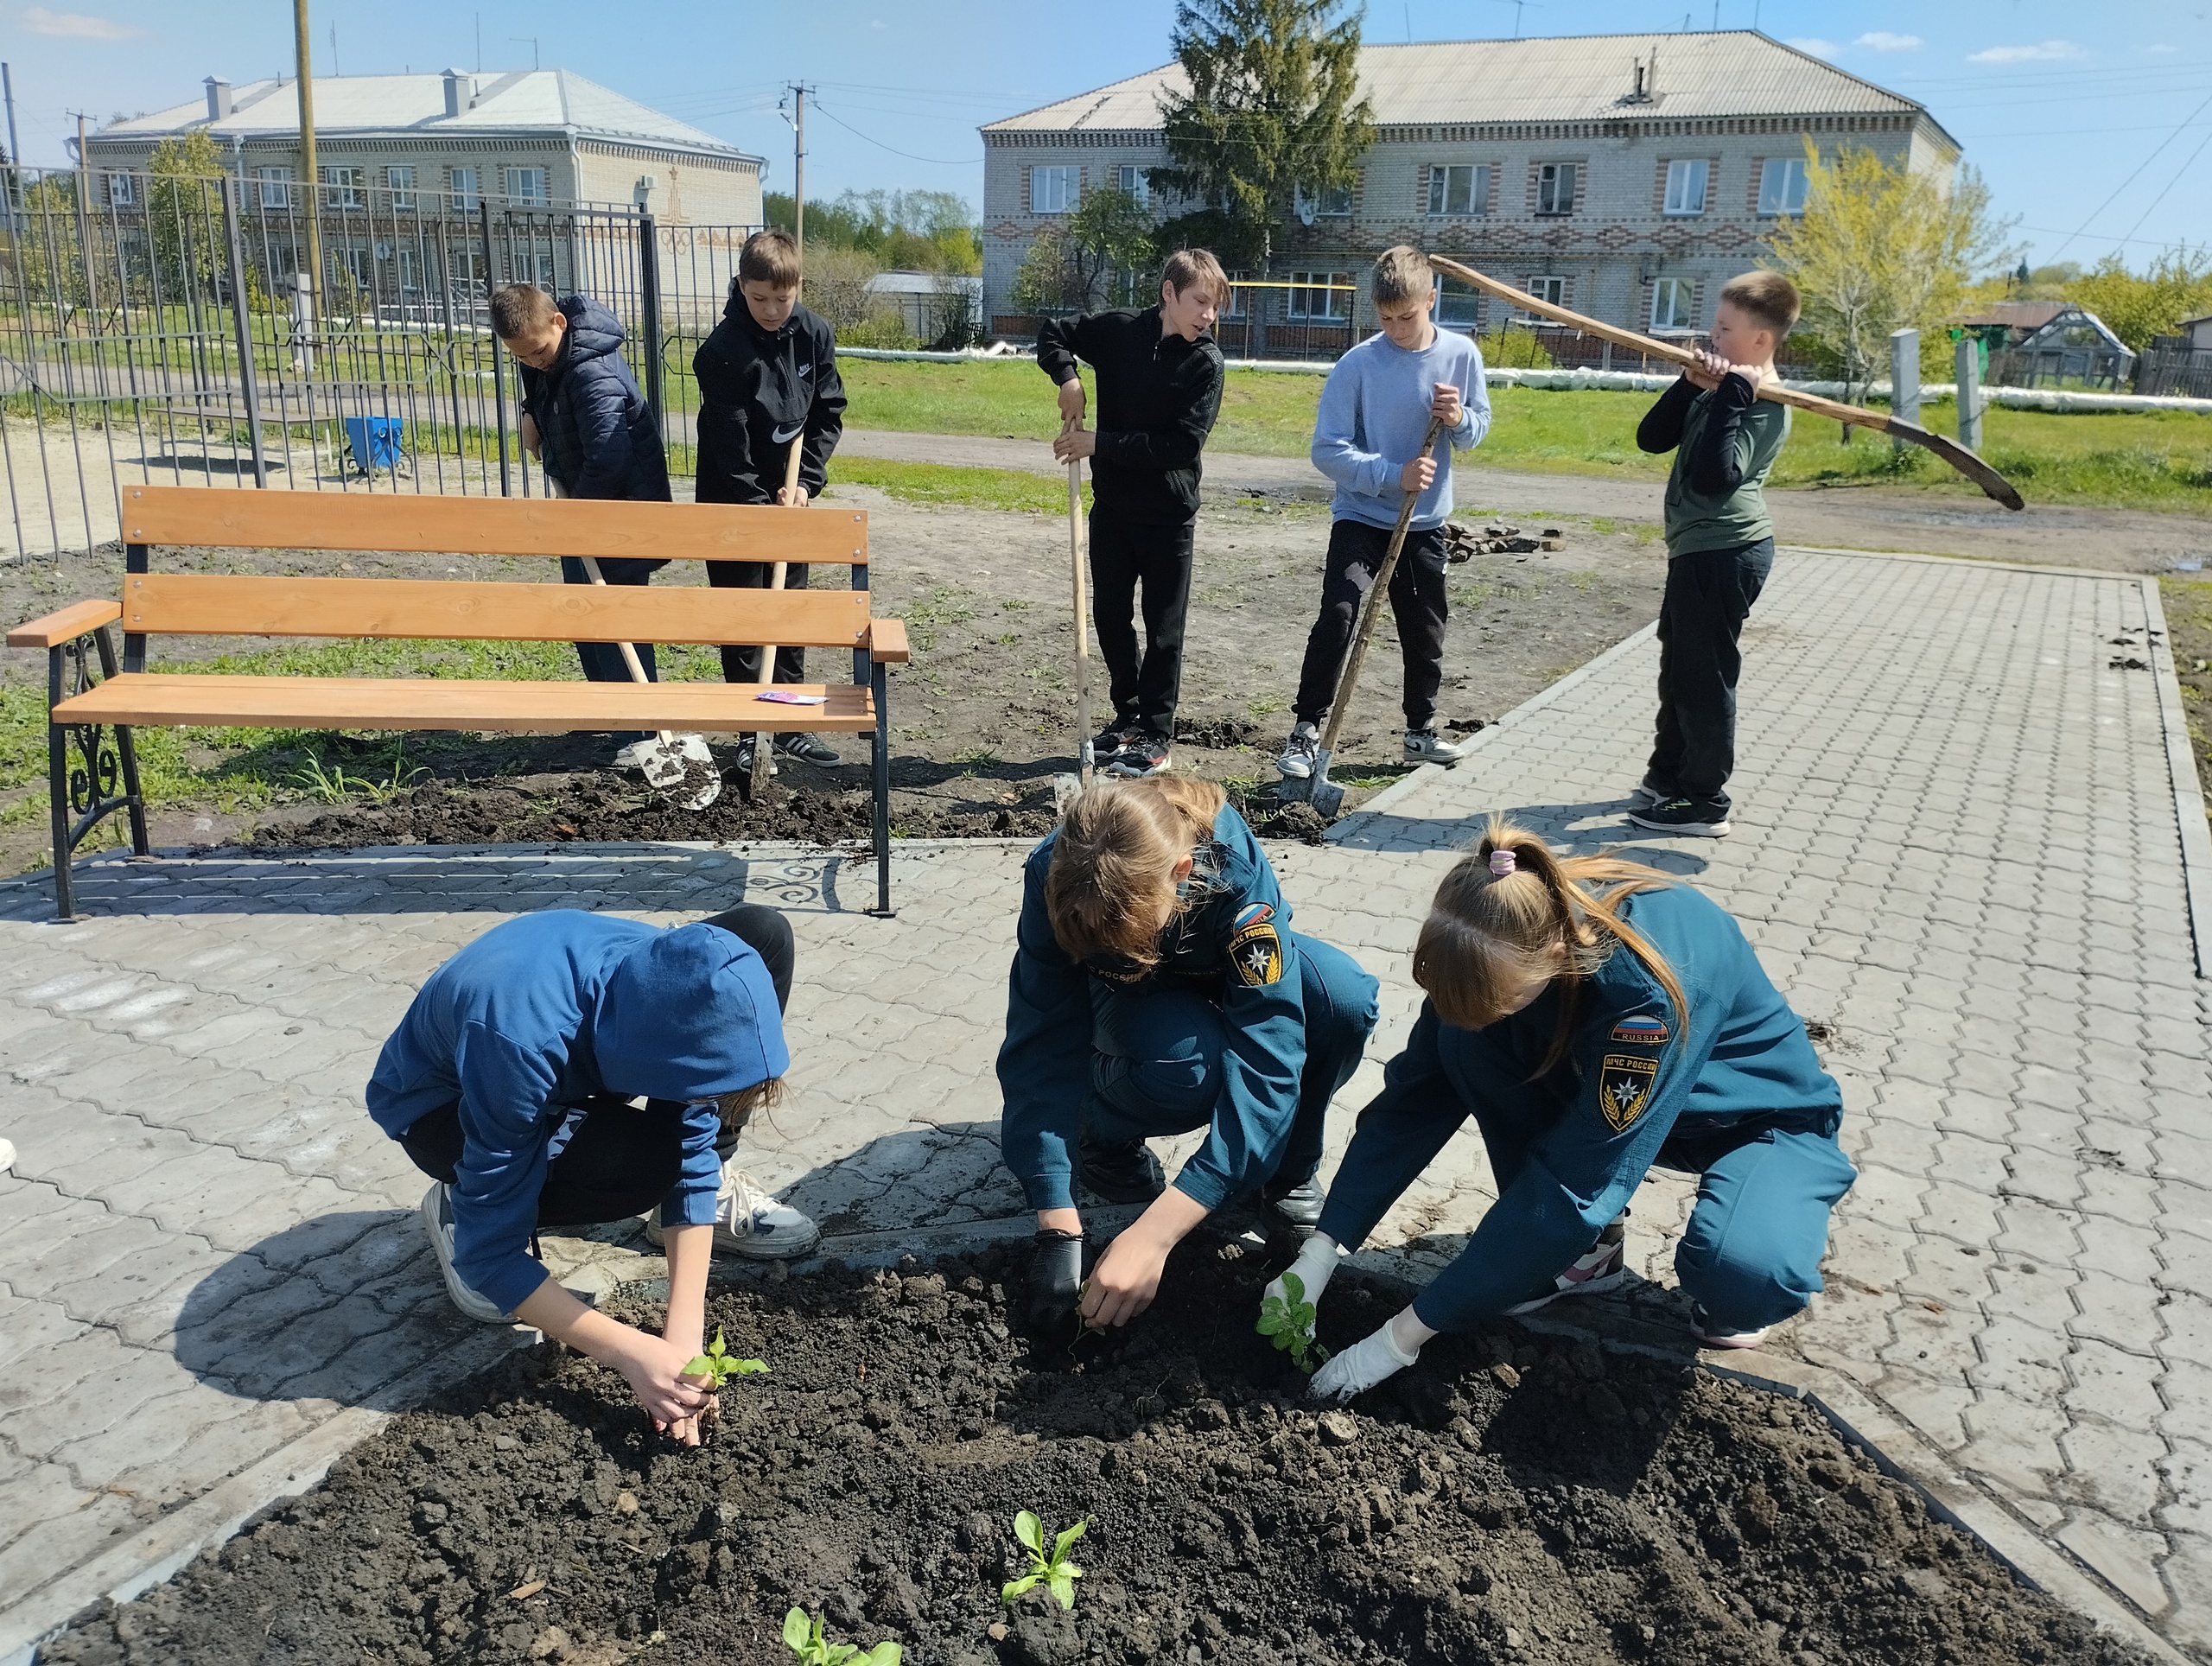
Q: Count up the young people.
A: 8